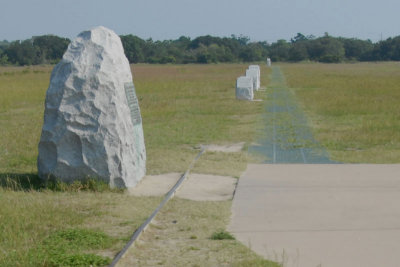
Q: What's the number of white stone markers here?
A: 5